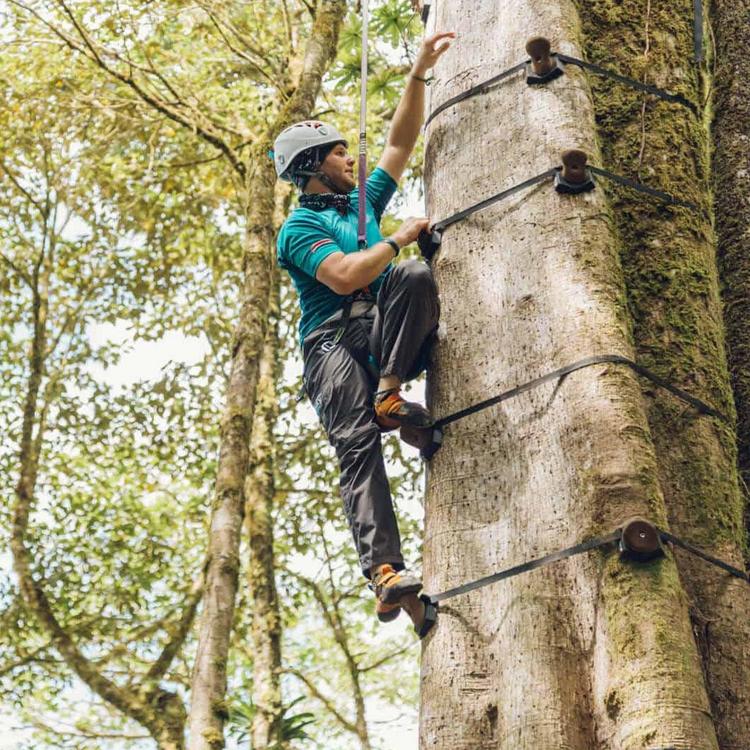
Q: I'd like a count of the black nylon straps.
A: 4